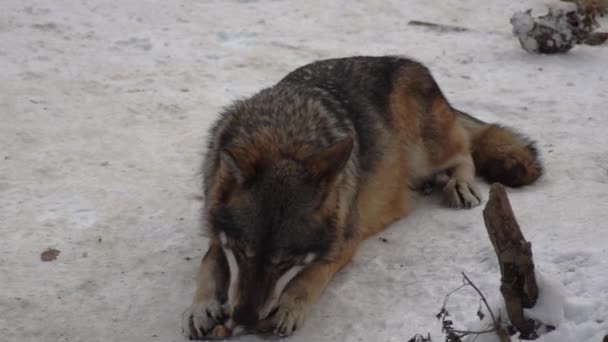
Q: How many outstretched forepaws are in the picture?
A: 2